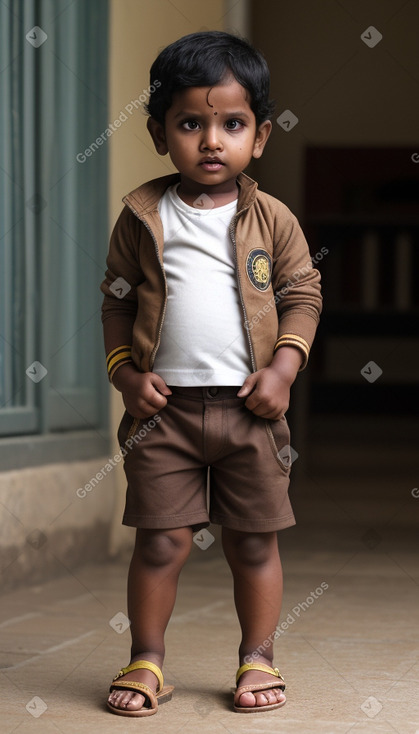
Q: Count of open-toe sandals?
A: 2